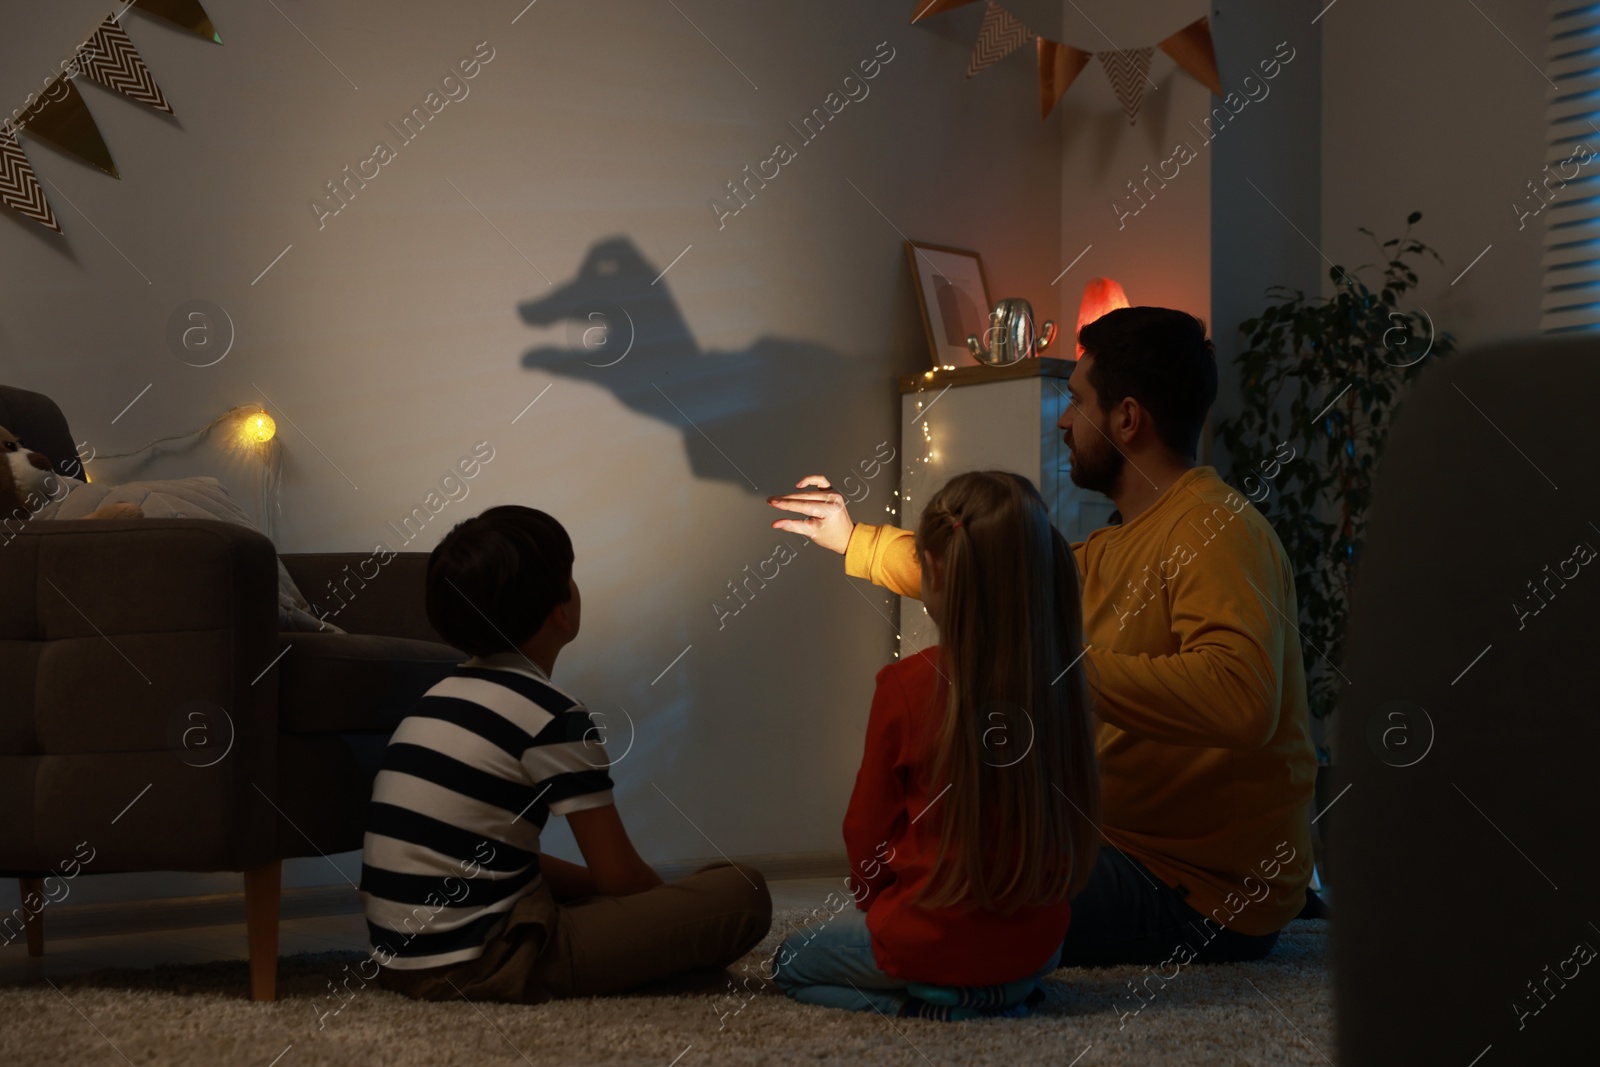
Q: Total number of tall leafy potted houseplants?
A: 1